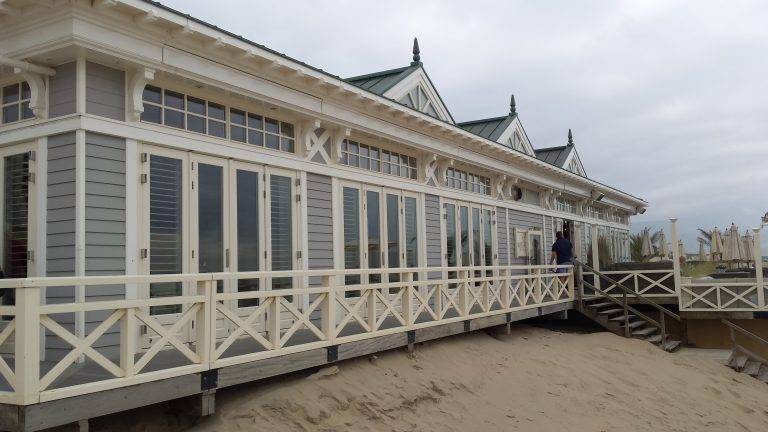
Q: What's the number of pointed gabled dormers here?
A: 3